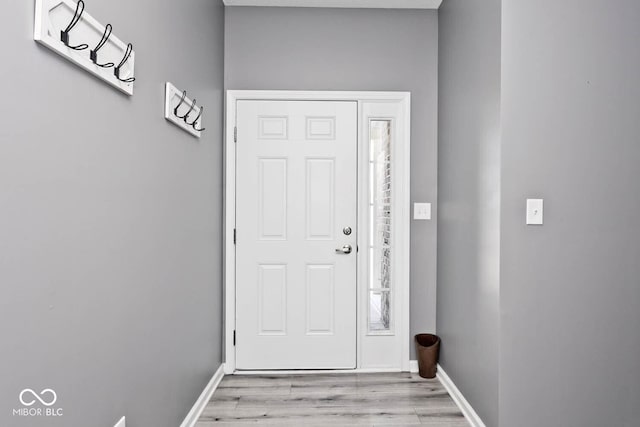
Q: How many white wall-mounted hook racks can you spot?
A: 2